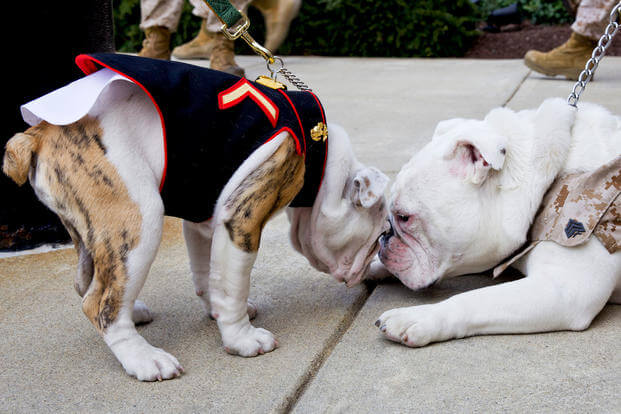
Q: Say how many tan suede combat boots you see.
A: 5